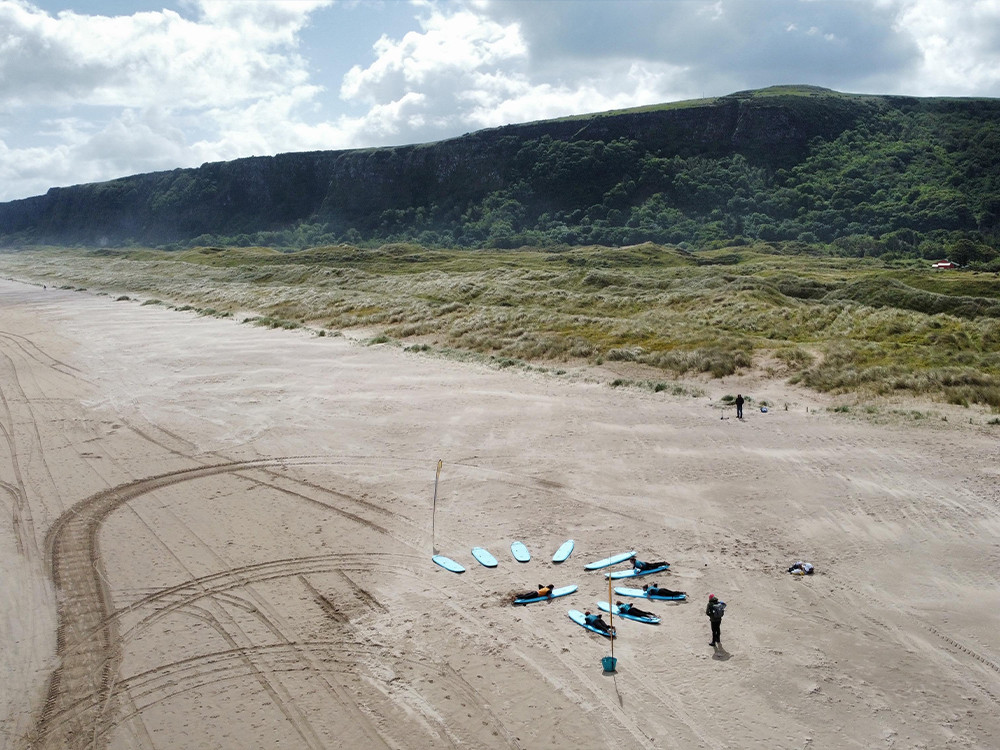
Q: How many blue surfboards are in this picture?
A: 10